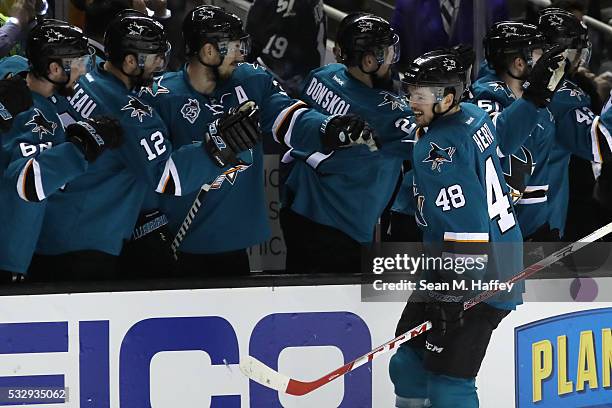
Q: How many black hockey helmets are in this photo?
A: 7